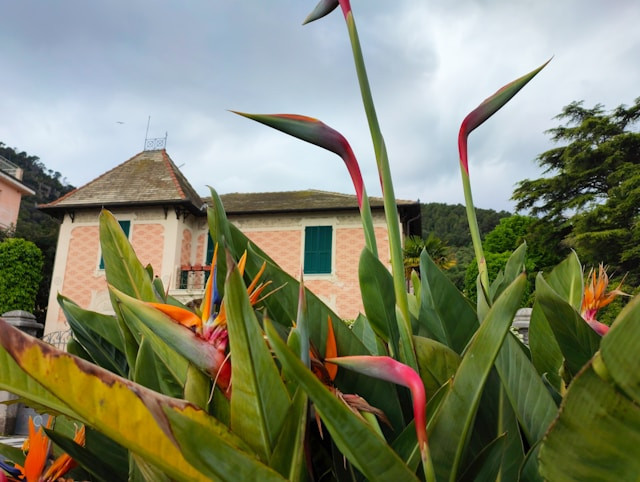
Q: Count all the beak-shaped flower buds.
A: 4